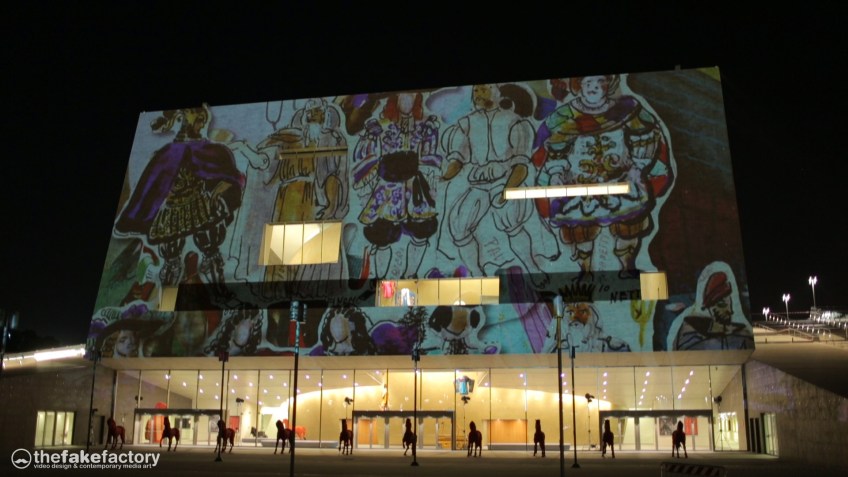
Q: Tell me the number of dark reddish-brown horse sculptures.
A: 10